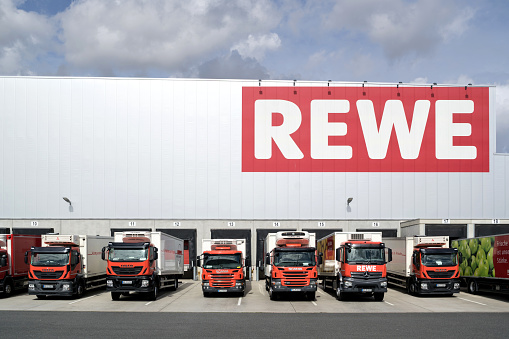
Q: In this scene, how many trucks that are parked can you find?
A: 8